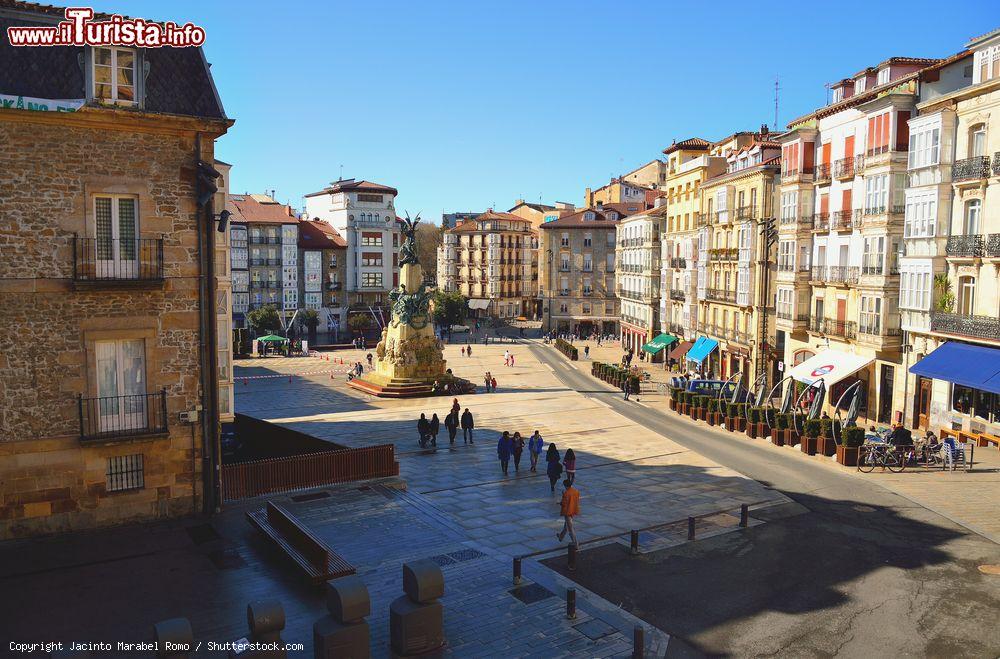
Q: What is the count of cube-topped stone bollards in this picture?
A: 4